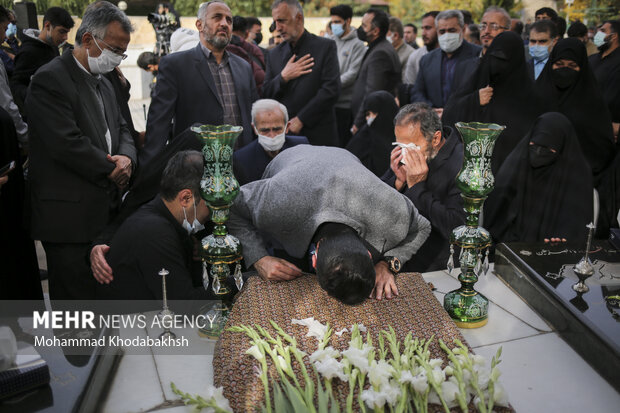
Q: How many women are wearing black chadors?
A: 4